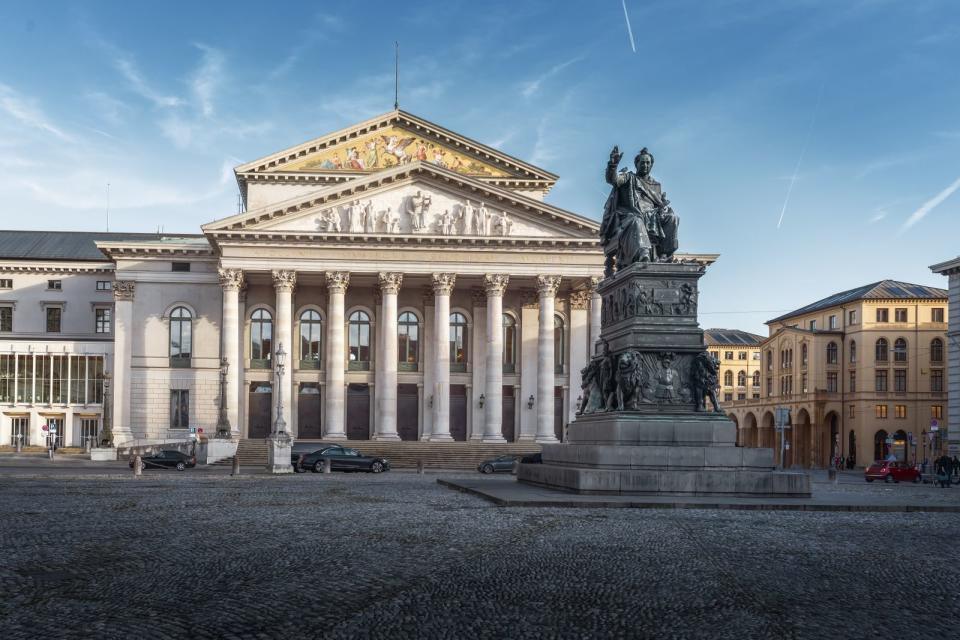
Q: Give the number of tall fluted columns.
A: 8